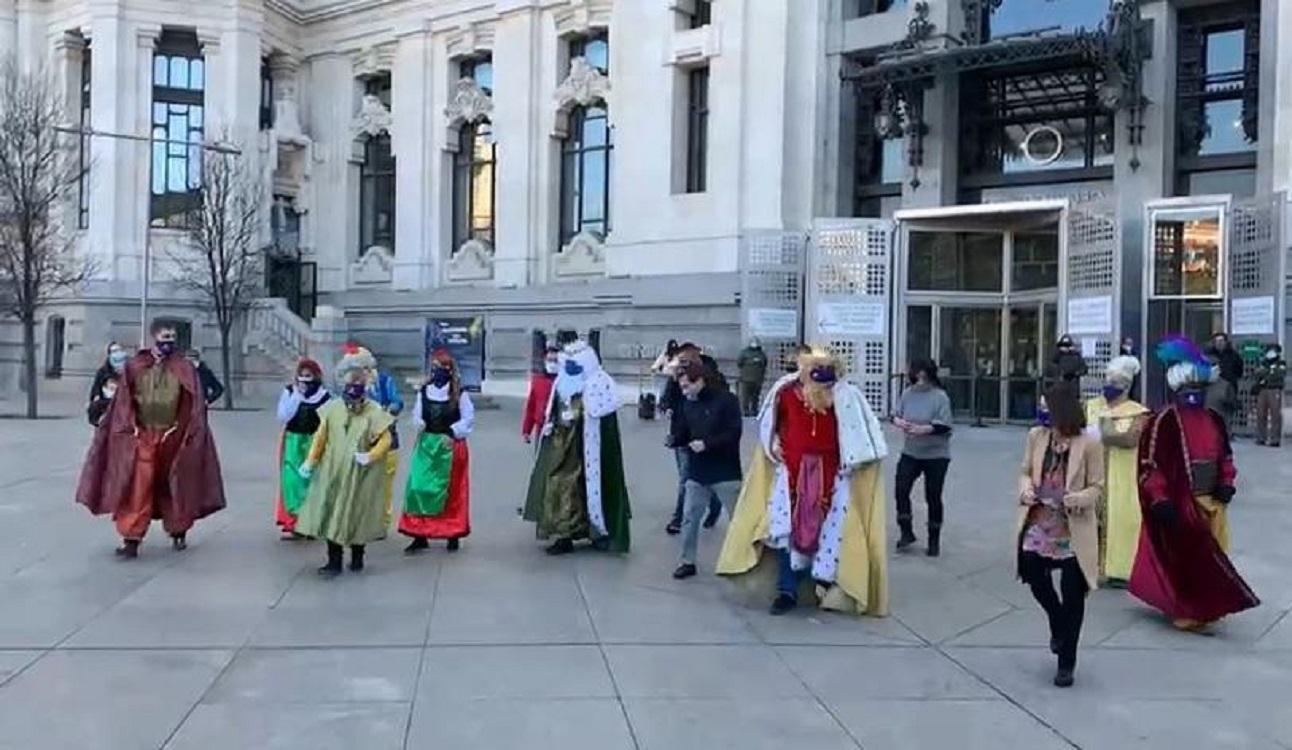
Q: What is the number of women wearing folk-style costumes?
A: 2